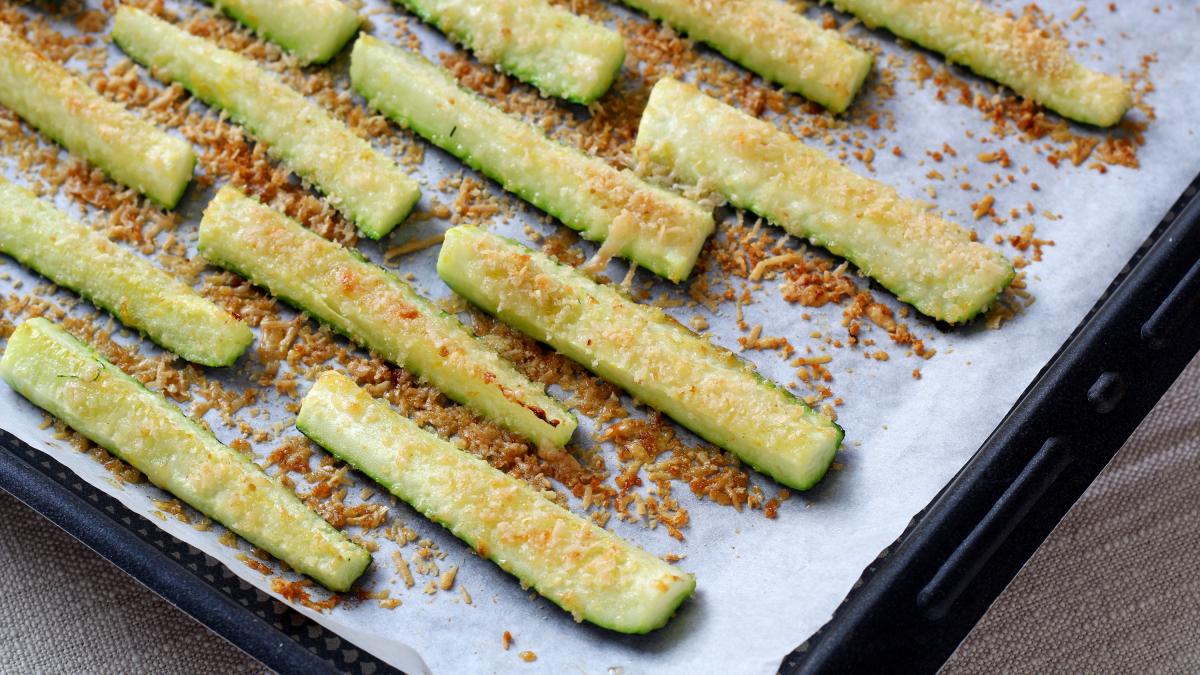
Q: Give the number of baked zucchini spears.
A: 13